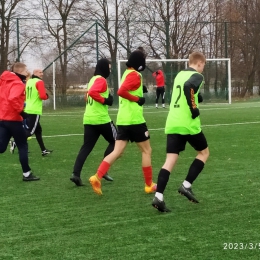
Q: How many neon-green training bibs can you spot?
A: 4